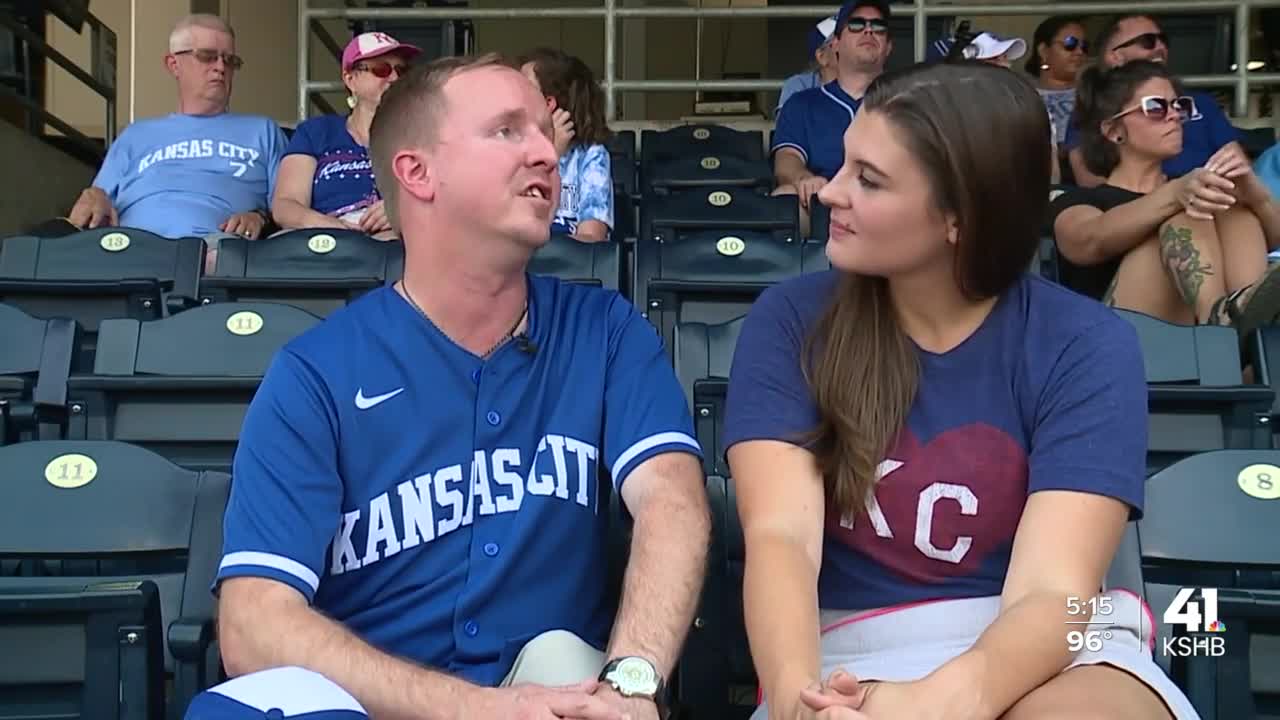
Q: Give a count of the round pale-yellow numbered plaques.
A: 9